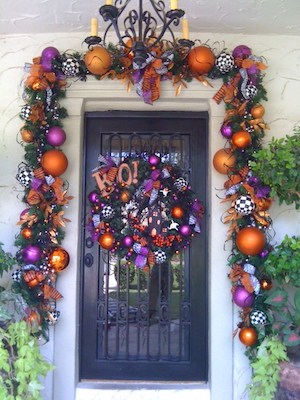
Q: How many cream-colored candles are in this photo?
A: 4